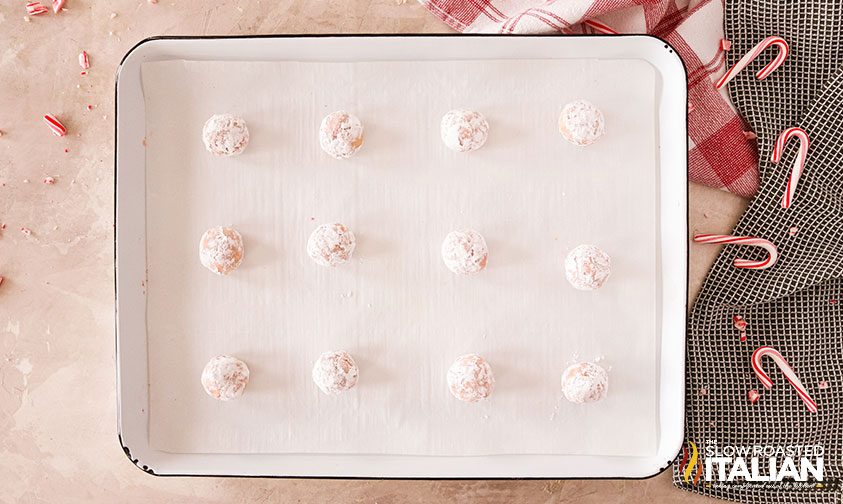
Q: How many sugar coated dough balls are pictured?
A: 12